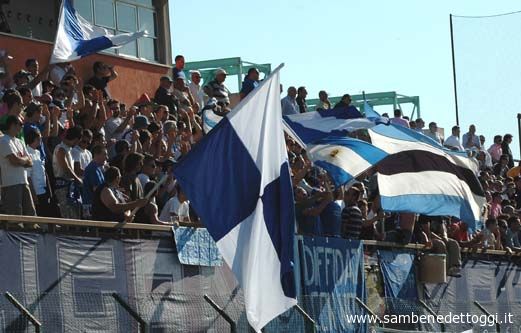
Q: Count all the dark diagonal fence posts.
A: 7